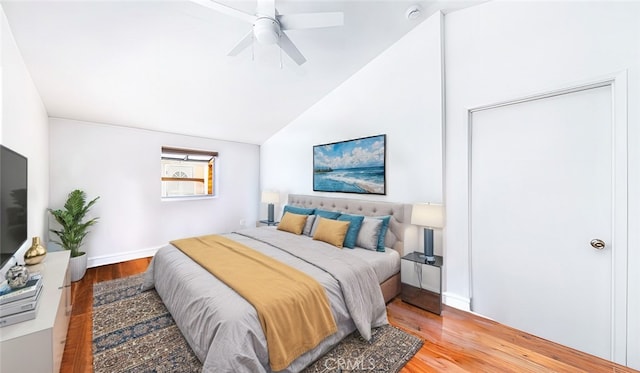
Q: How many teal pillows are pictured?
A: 4